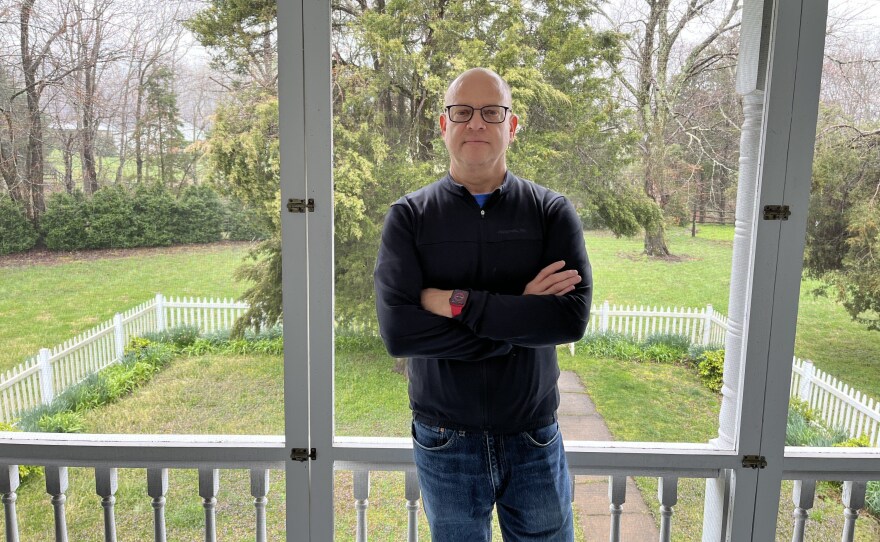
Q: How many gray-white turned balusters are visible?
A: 12